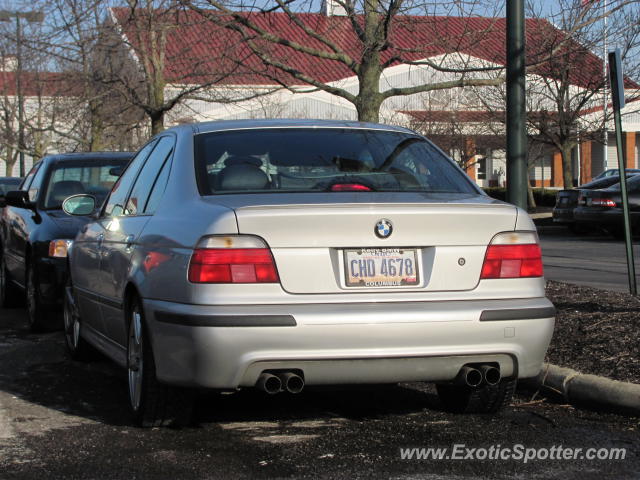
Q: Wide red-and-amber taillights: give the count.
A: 2